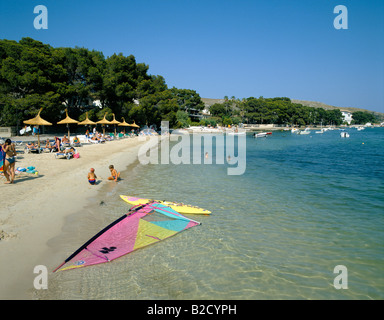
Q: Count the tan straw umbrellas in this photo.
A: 7